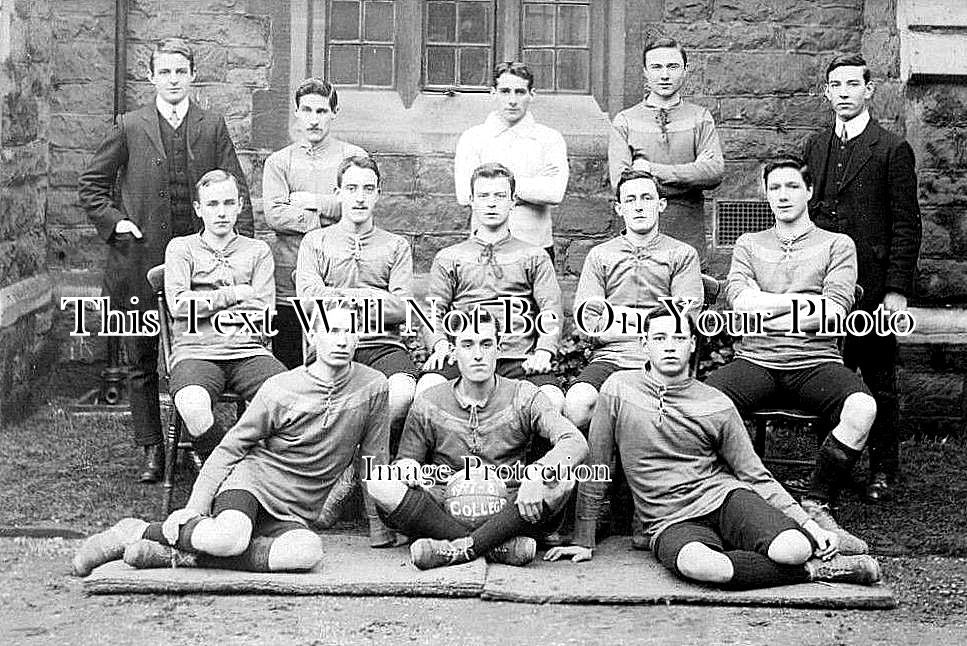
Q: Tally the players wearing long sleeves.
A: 11